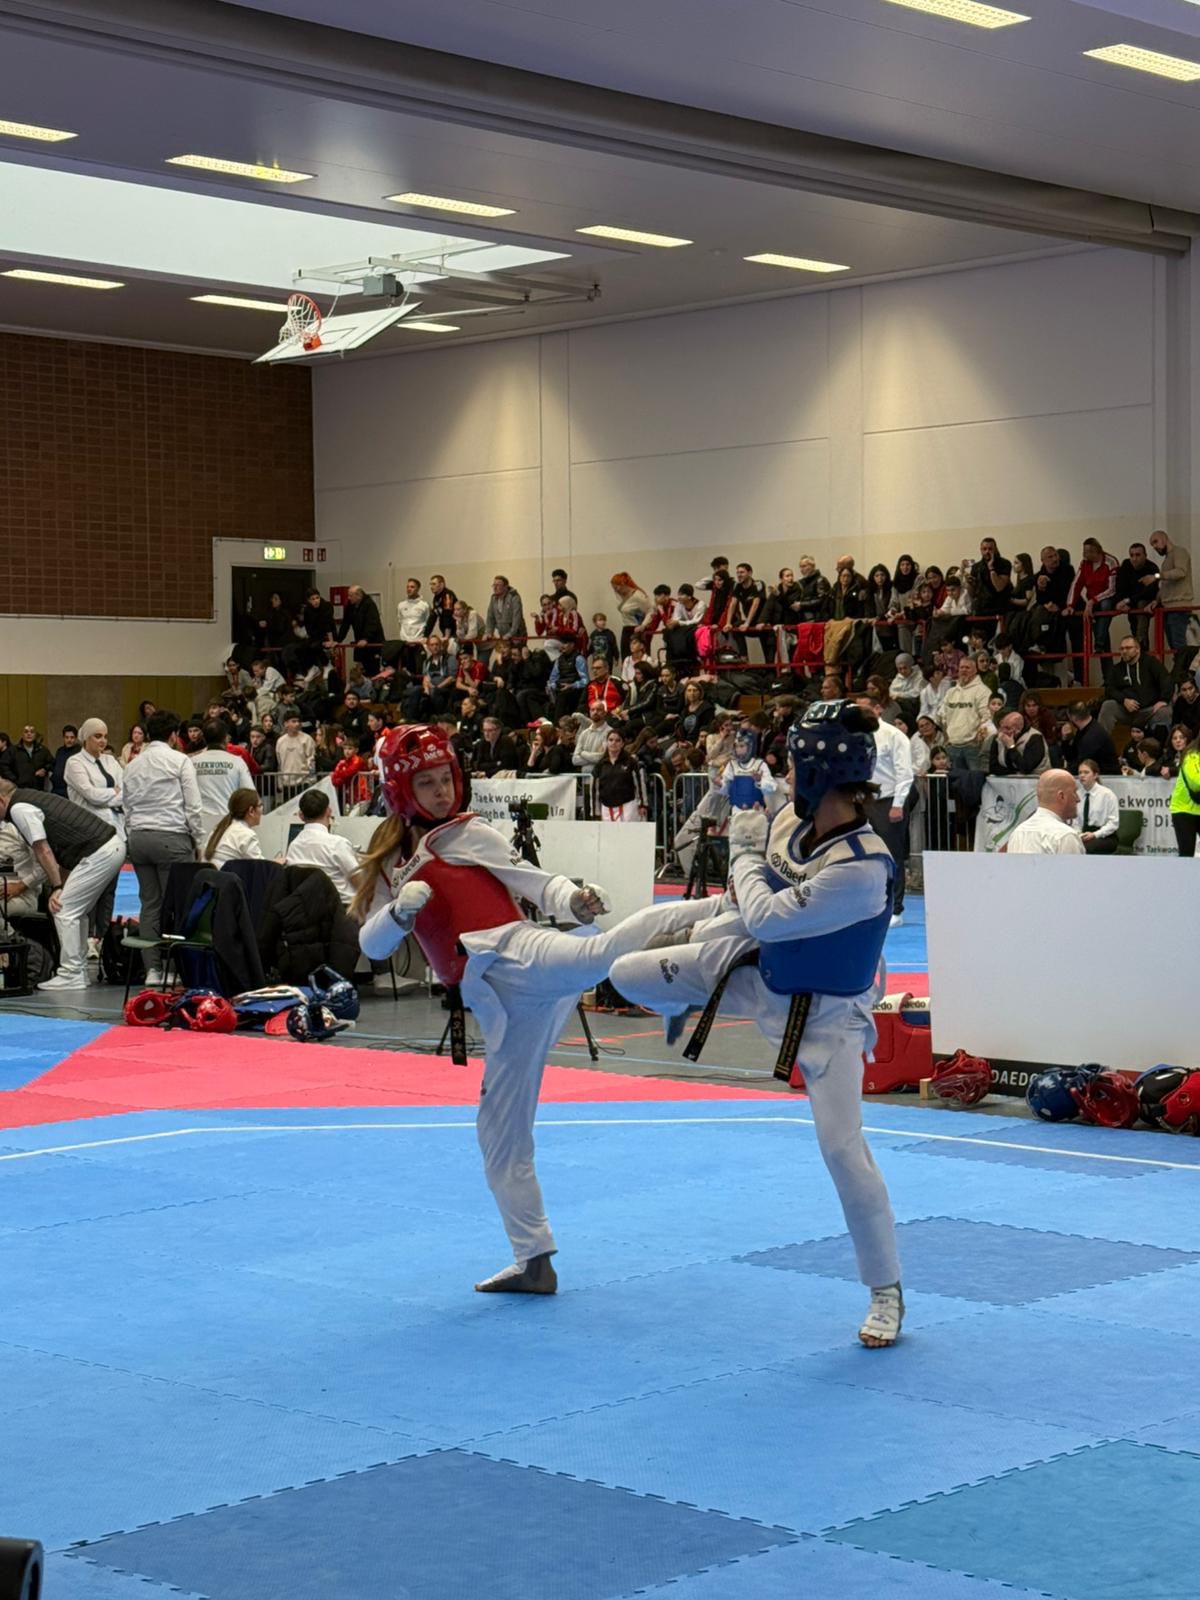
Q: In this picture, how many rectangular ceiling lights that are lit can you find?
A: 10